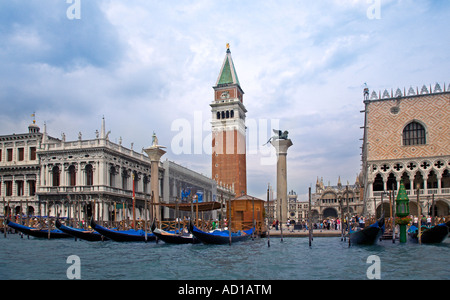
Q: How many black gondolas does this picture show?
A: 7